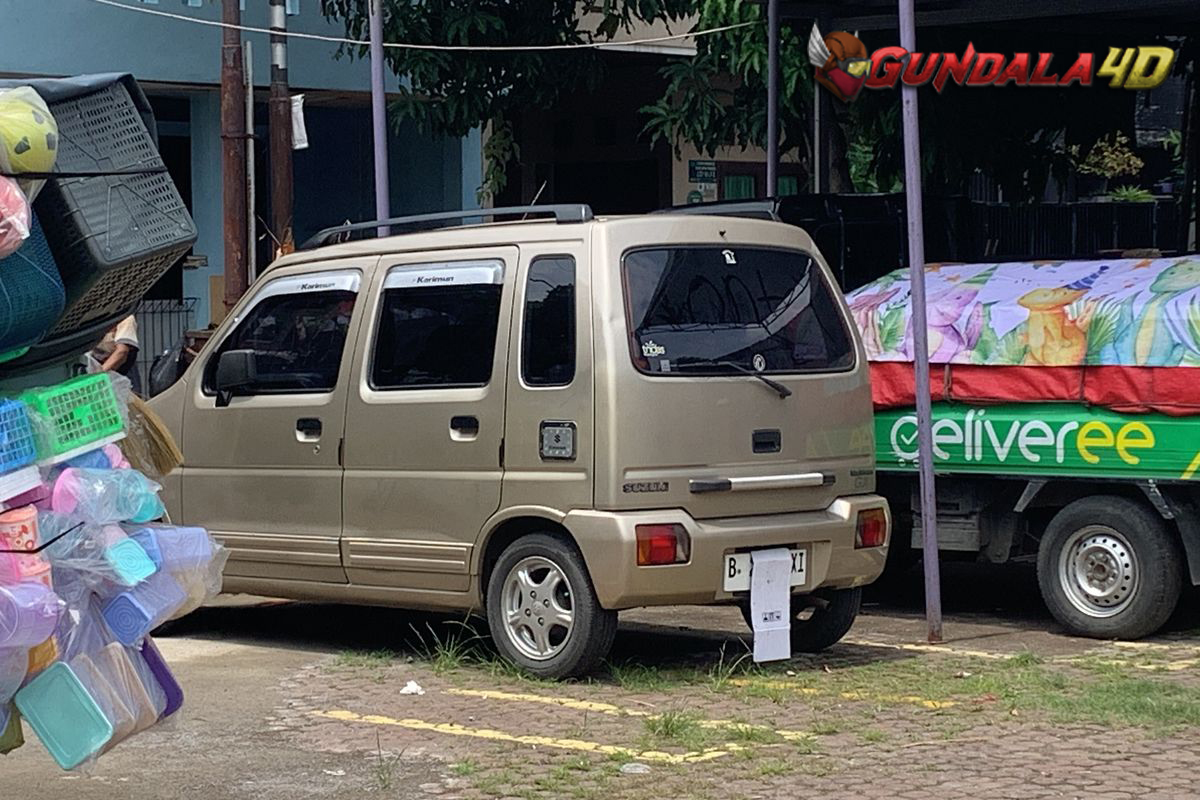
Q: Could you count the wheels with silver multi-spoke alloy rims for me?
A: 1